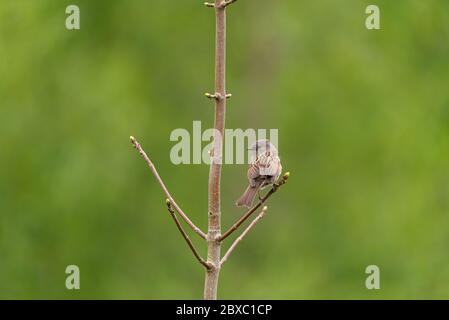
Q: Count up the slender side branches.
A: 4